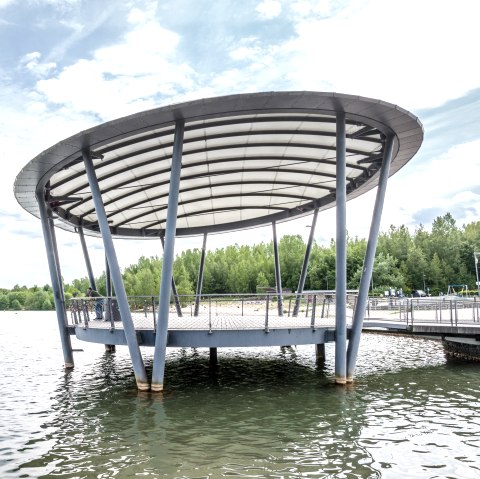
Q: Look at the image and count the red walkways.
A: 0